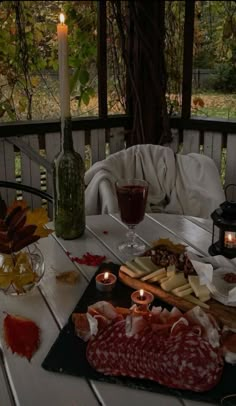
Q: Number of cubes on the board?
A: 0